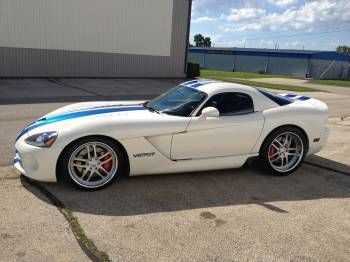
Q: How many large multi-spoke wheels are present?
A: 2